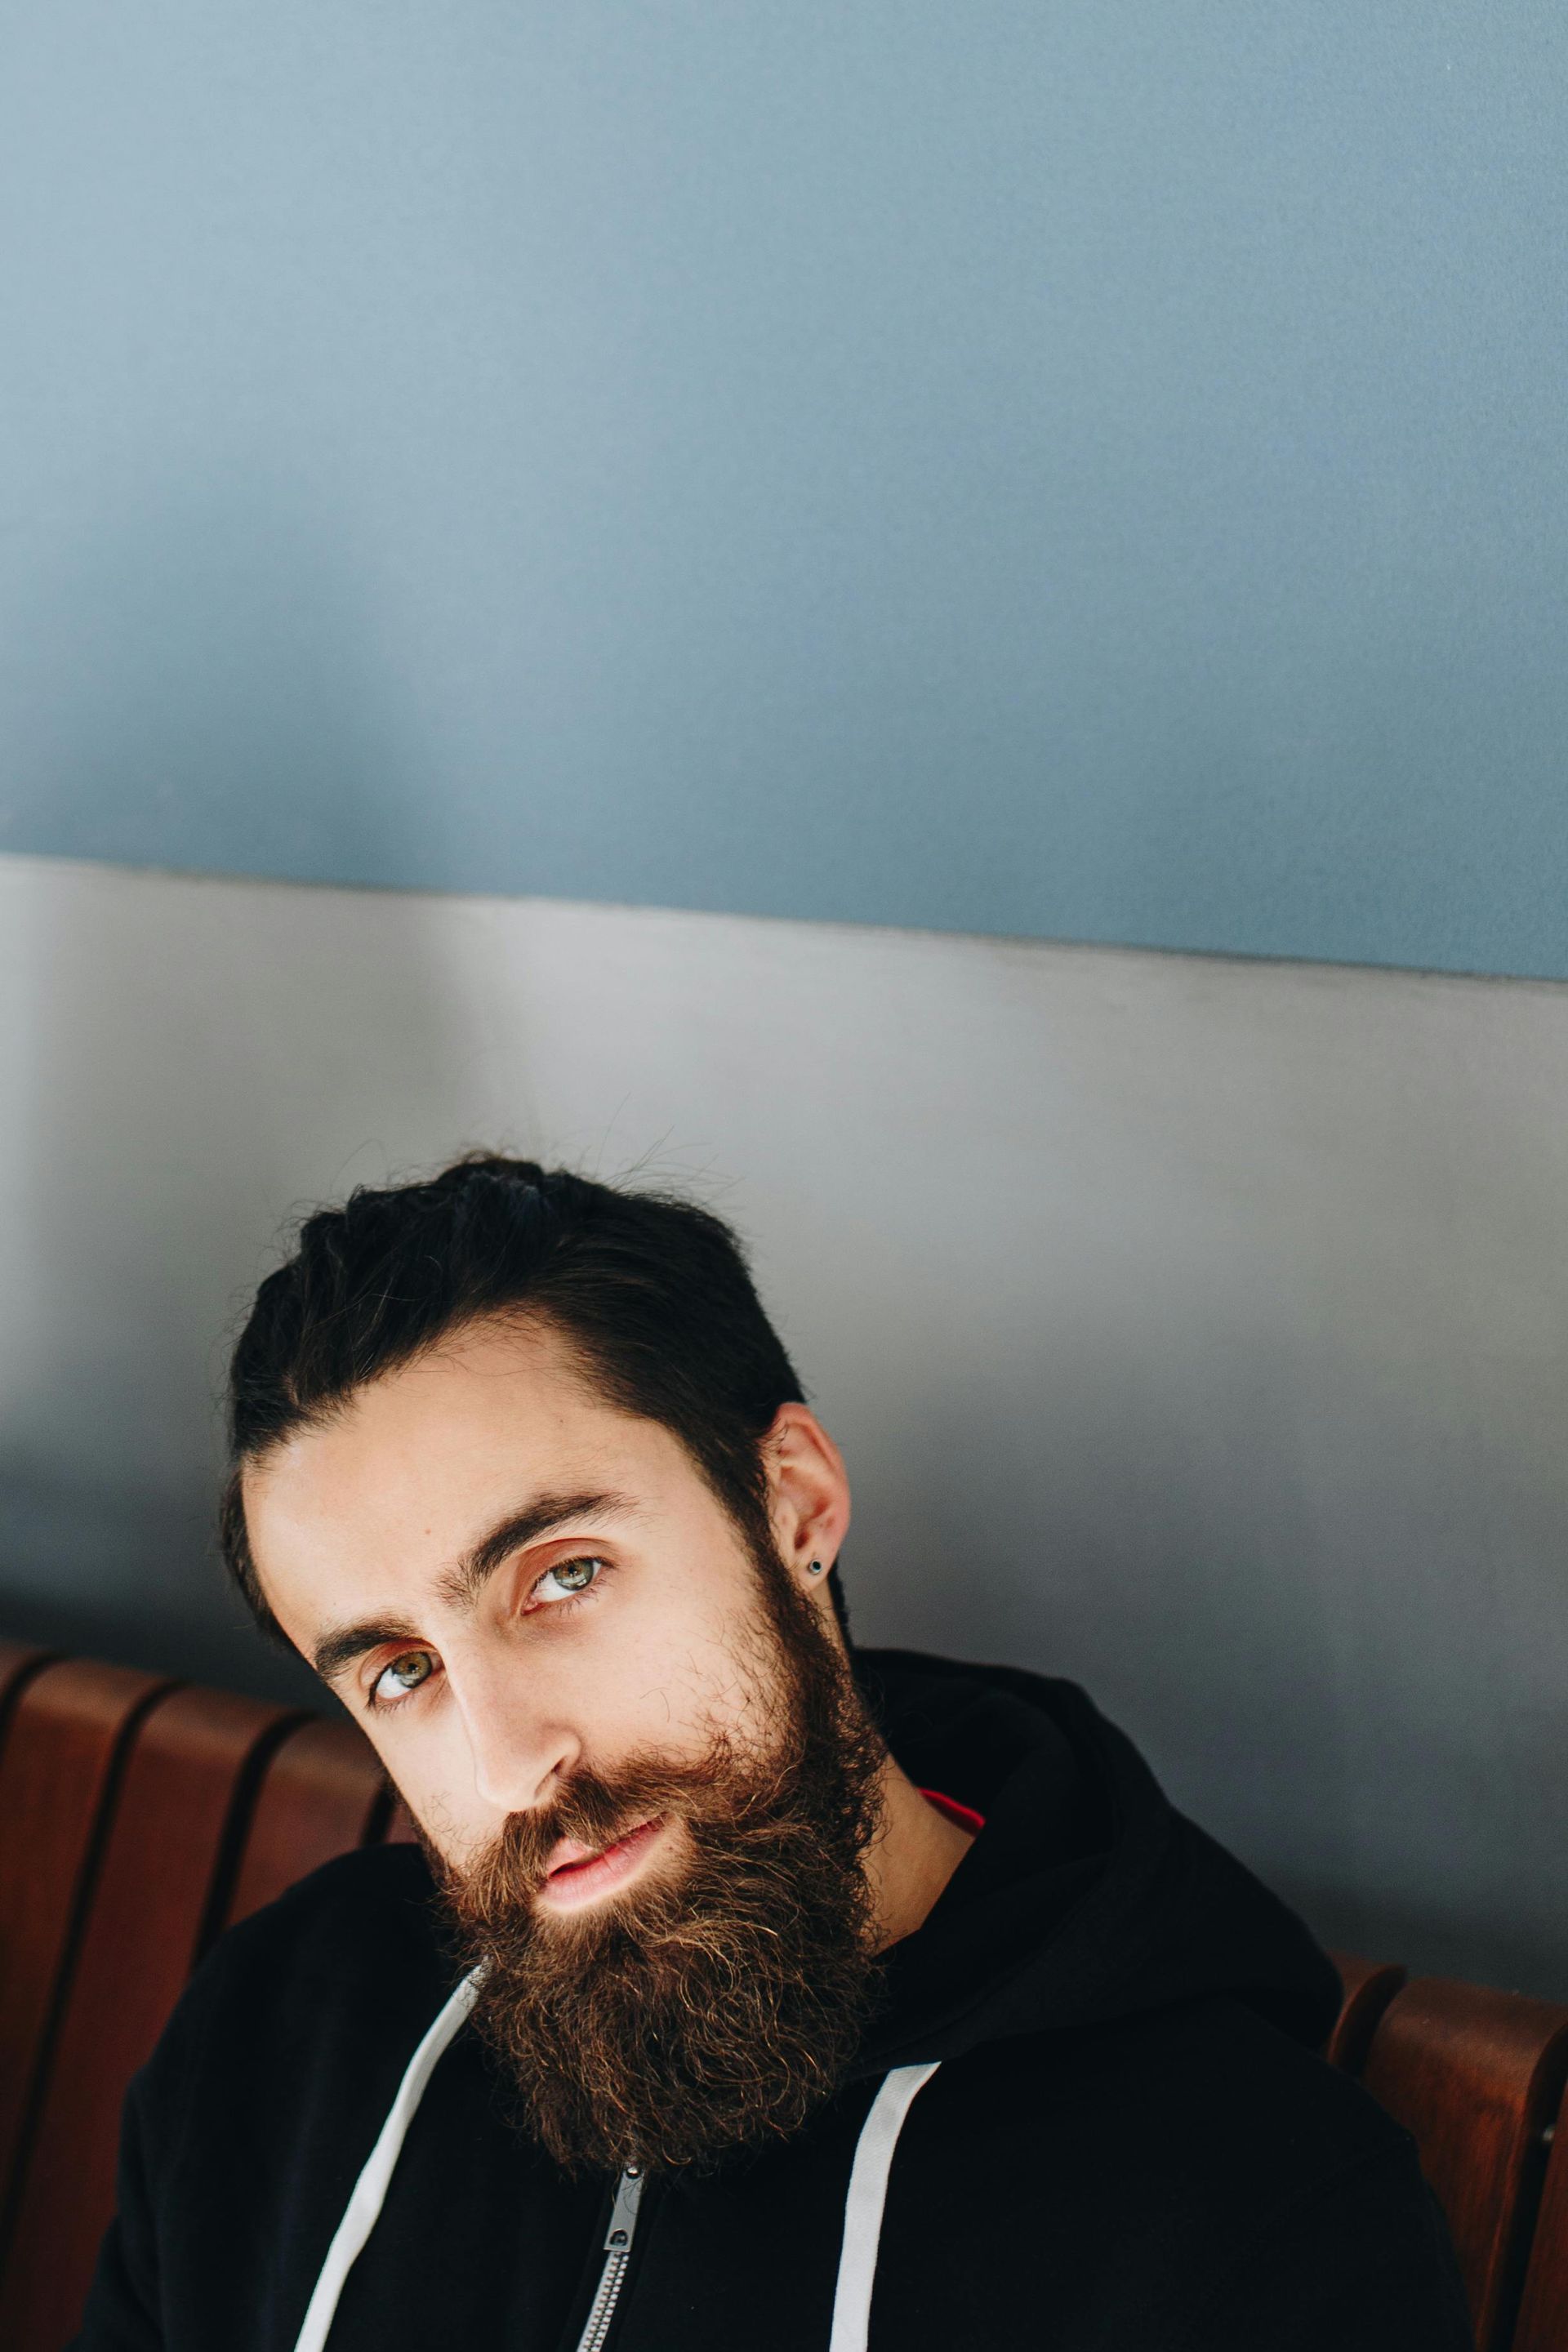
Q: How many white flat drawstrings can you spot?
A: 2